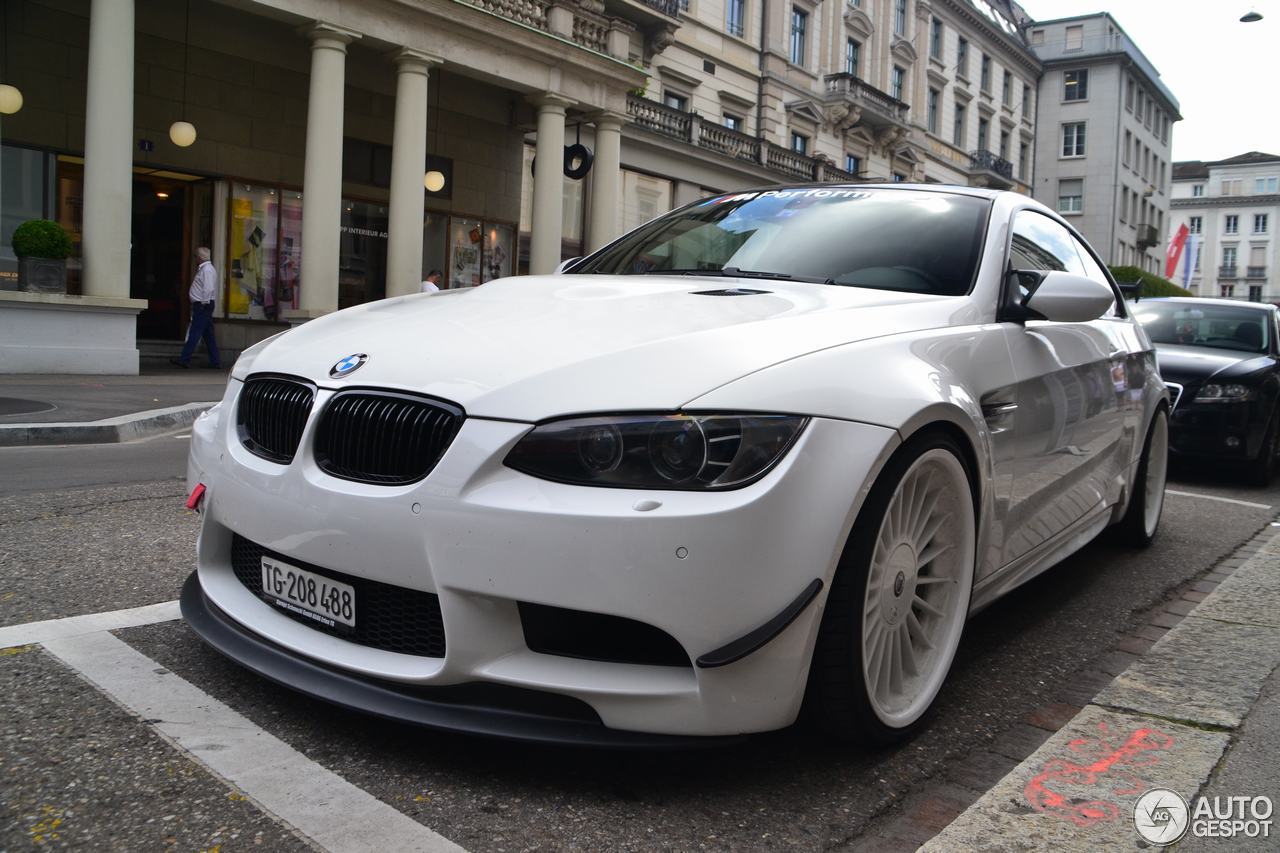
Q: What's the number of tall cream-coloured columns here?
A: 5